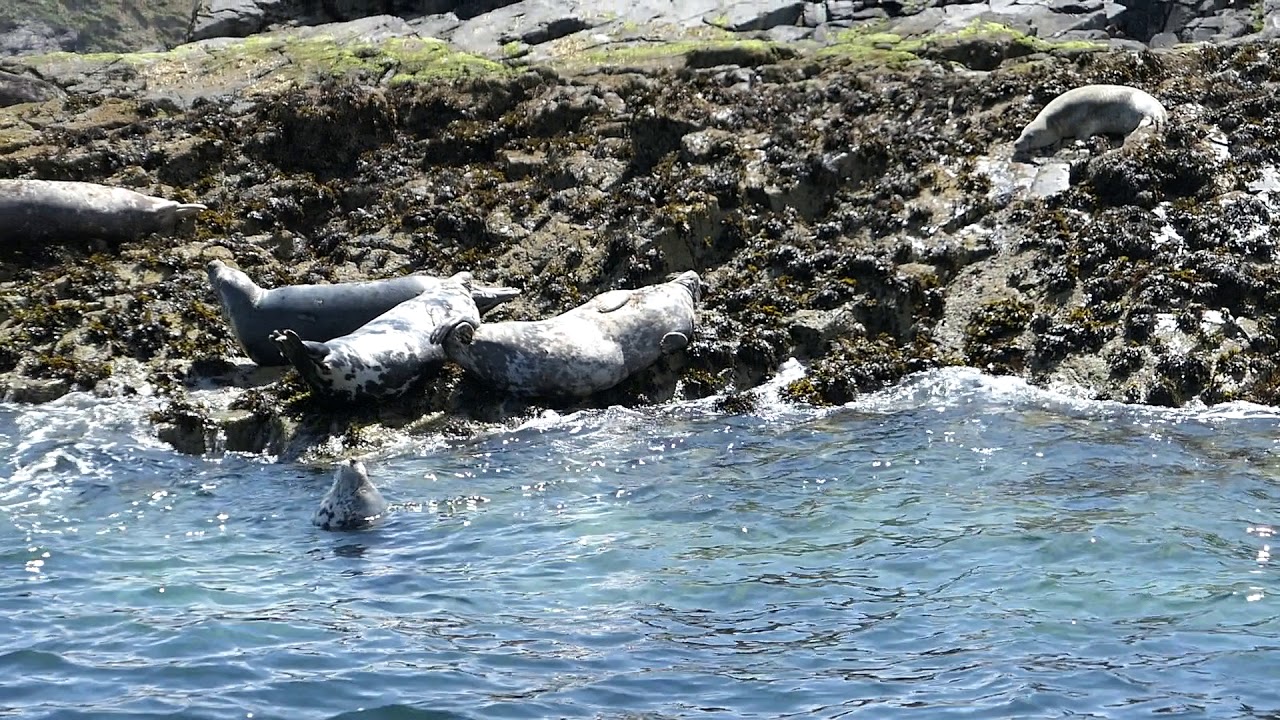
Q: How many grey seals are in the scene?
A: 6